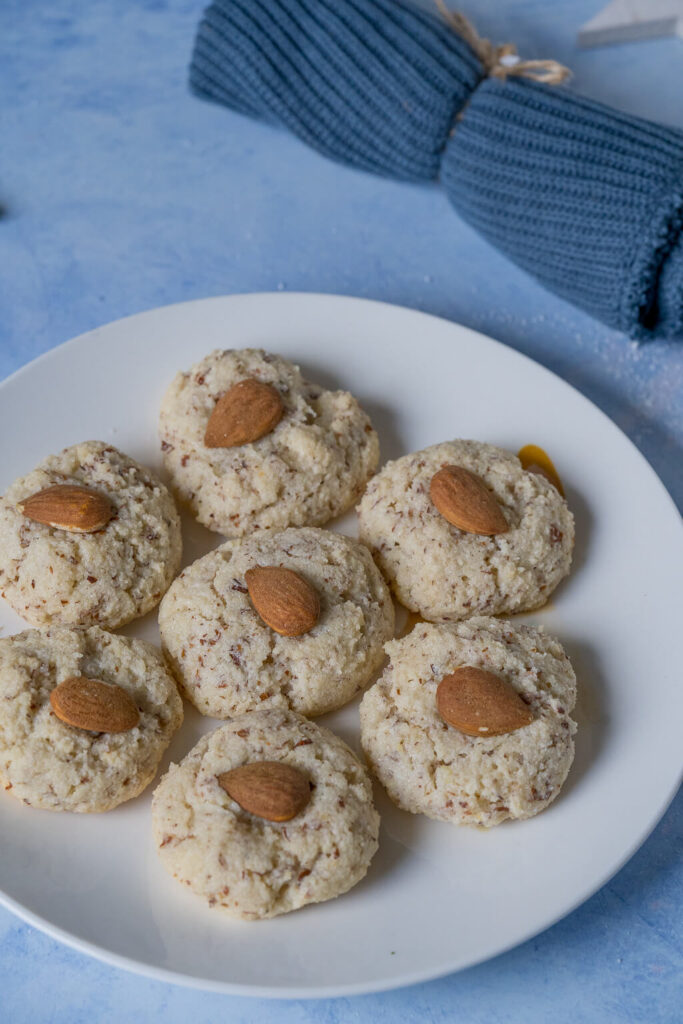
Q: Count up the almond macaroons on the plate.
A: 7